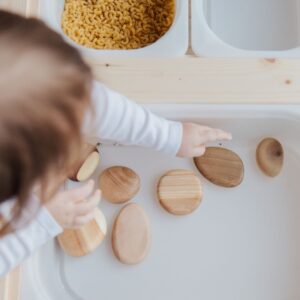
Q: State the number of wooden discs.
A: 7